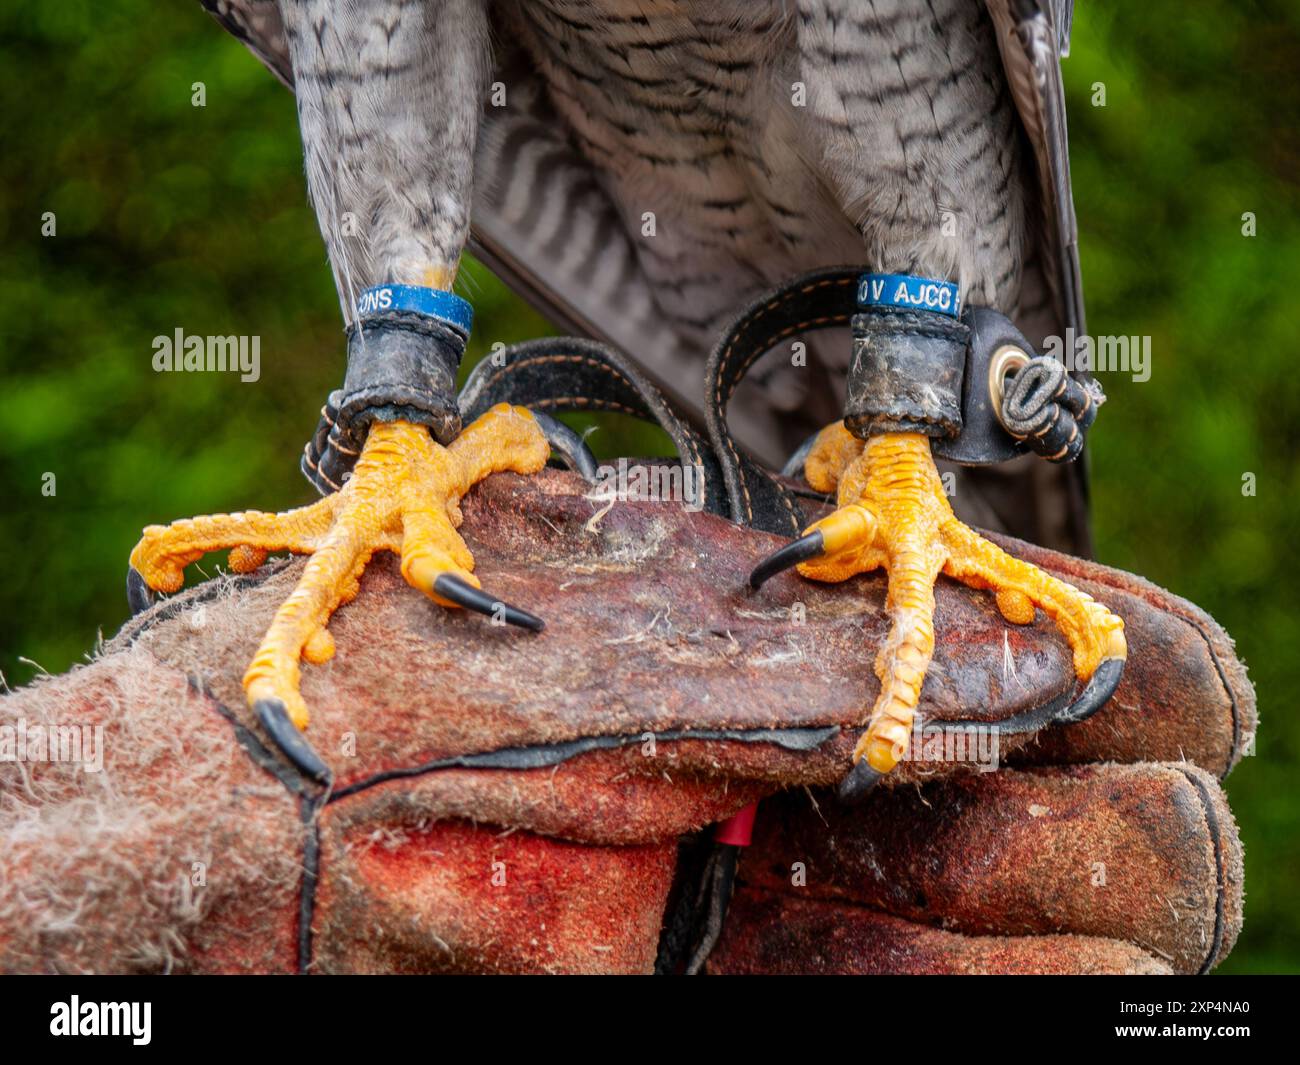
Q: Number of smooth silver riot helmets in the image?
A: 0